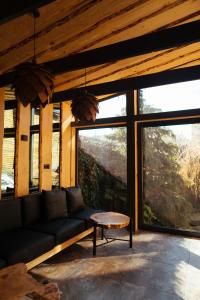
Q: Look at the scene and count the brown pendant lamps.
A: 2